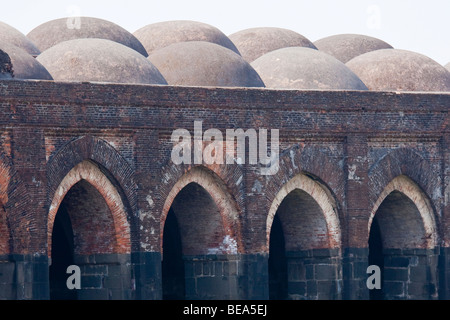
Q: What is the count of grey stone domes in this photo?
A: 11